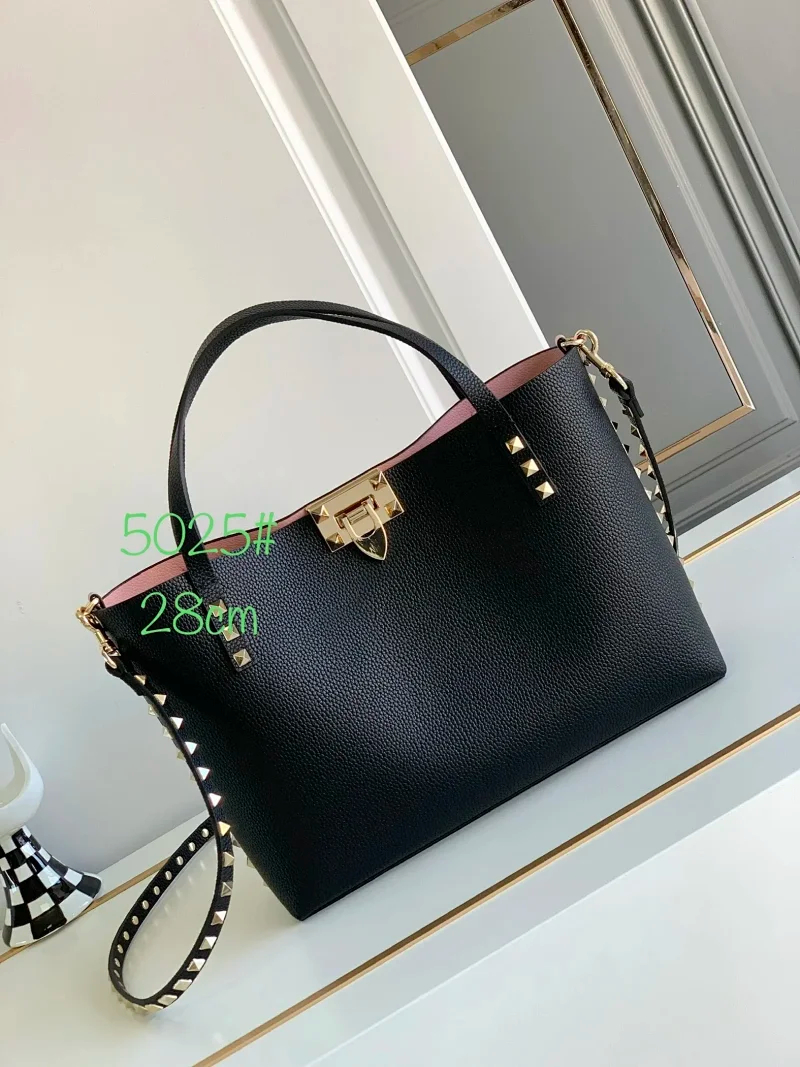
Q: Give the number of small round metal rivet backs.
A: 12